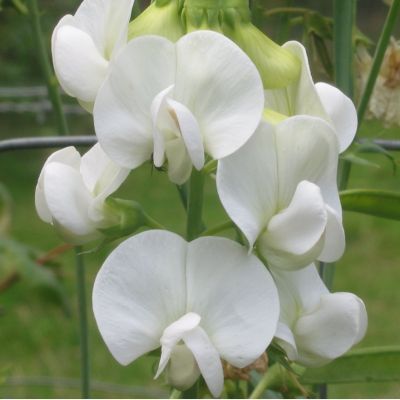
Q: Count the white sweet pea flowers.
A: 7